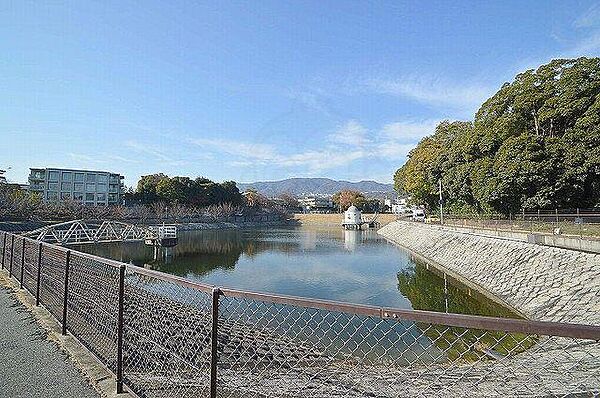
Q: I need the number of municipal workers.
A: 0